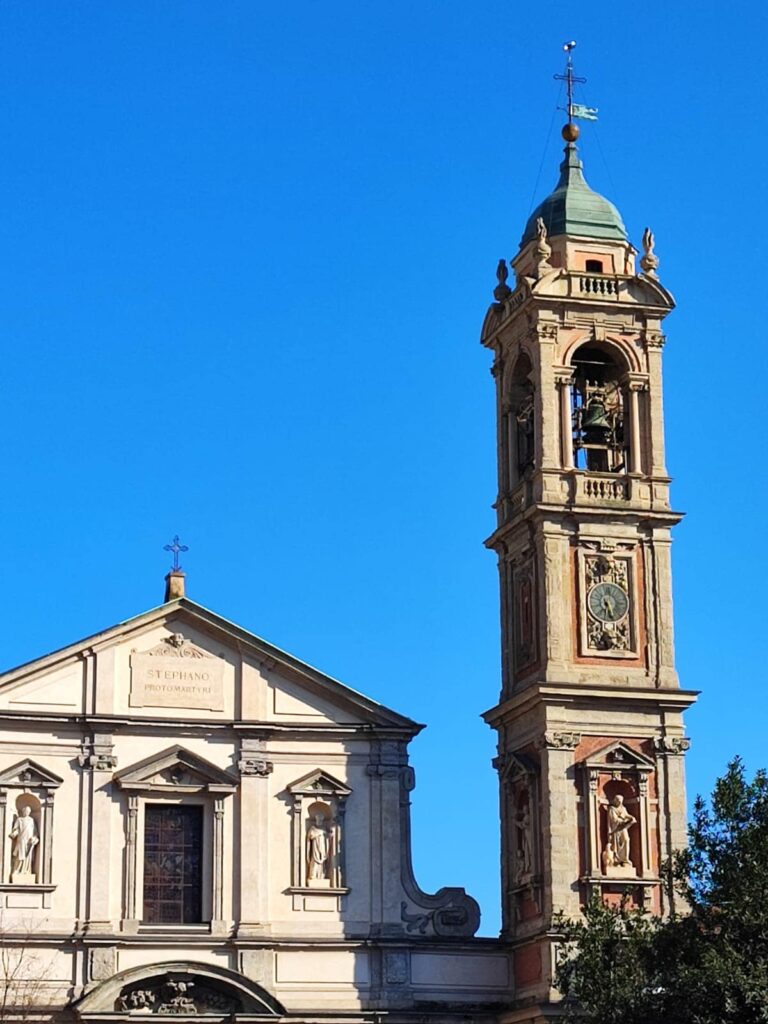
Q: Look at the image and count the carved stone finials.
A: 3